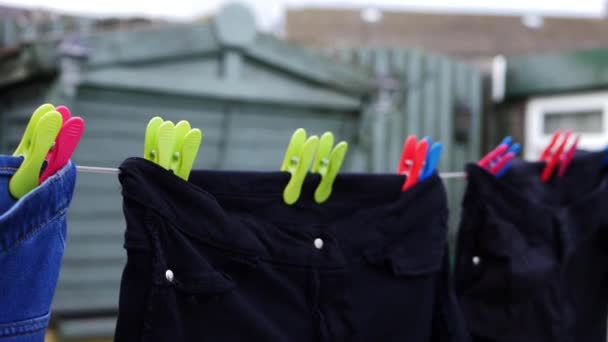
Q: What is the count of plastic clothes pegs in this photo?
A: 12